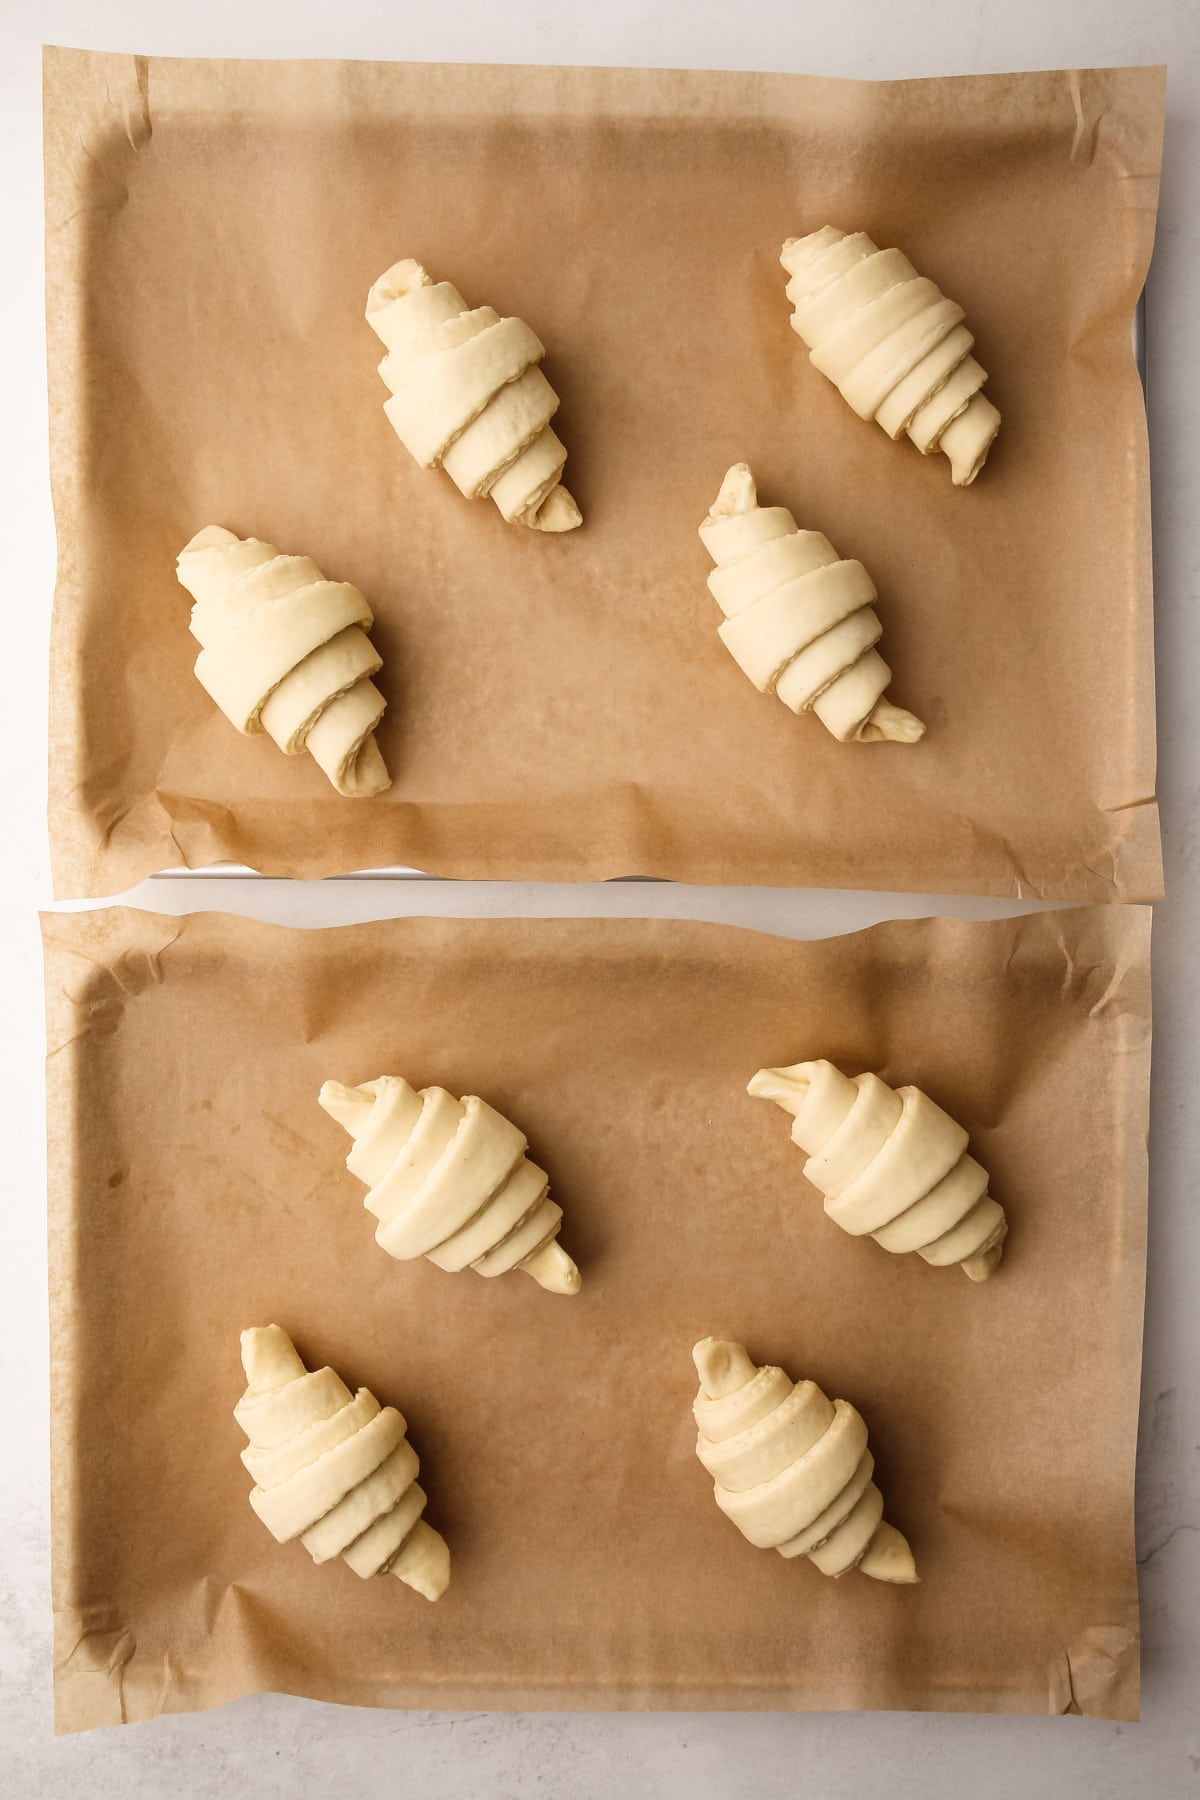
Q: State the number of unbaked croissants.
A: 8